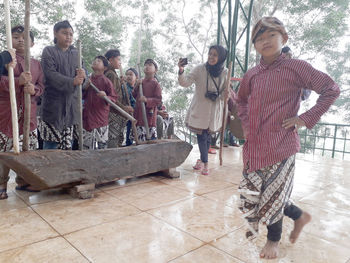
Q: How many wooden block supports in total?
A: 2